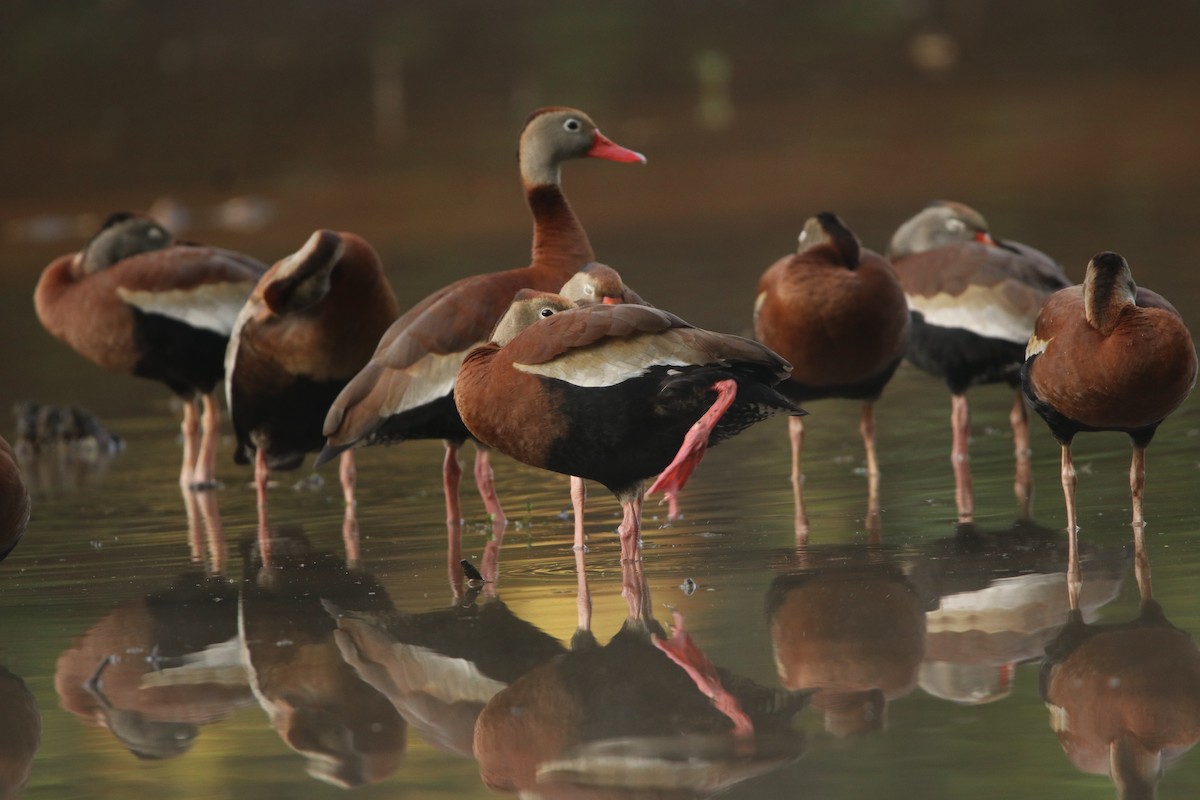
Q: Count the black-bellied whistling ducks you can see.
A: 9